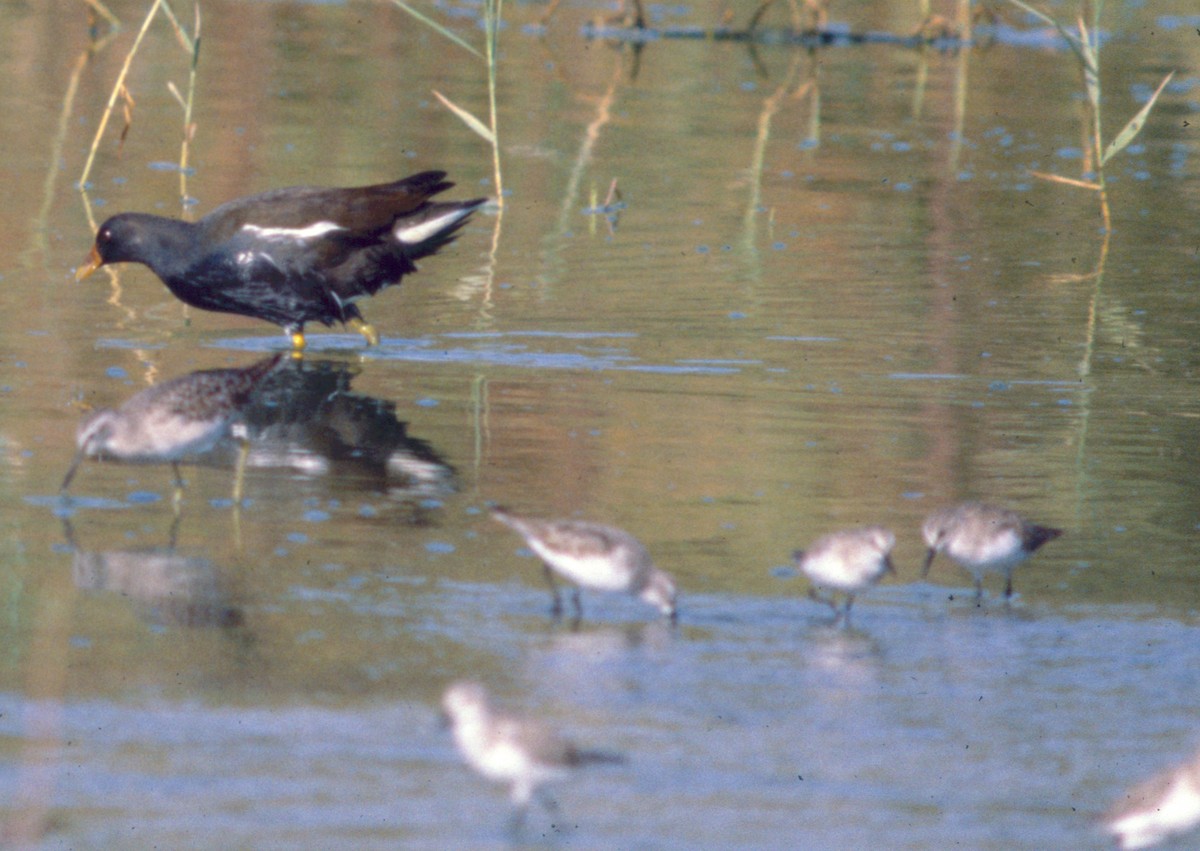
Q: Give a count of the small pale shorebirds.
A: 6